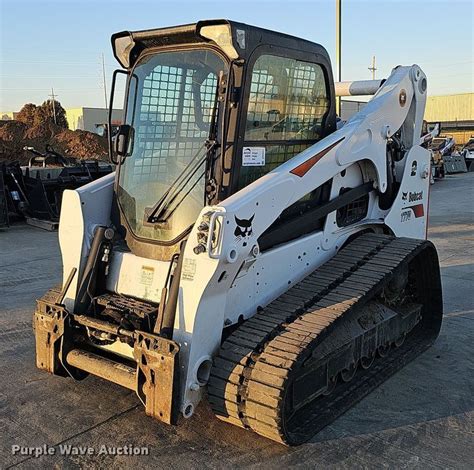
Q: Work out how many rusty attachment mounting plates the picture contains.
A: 2